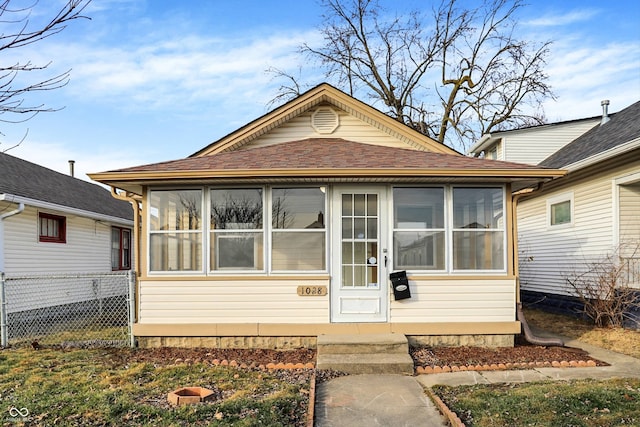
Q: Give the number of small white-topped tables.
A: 0